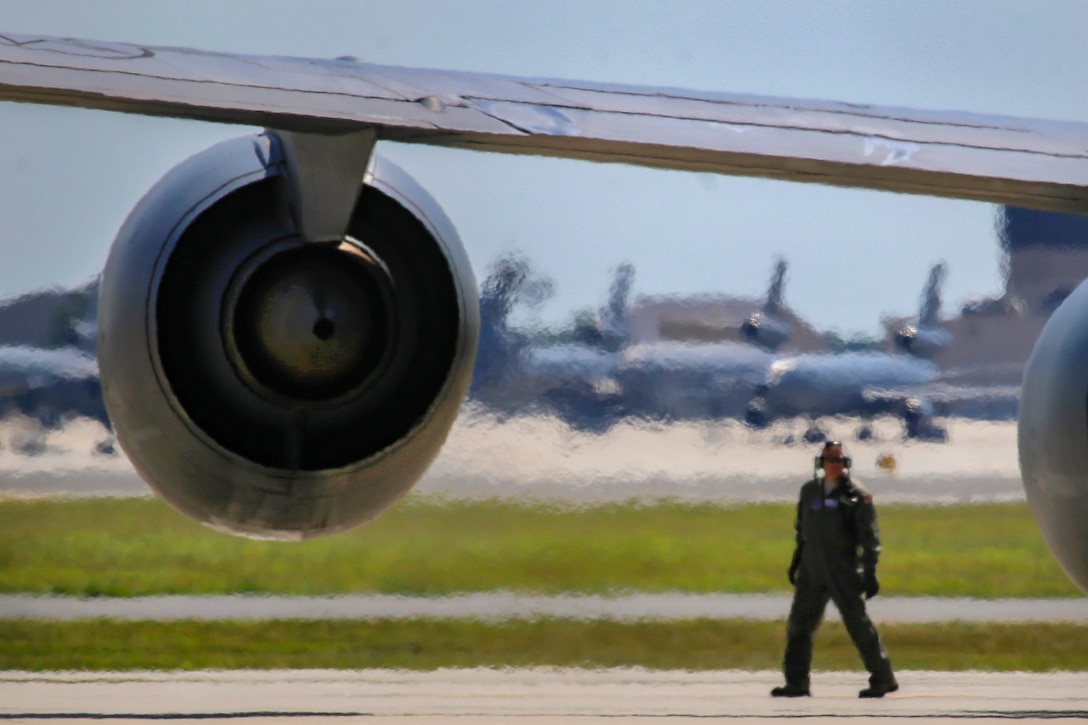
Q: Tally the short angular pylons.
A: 1